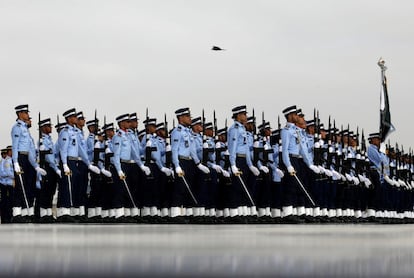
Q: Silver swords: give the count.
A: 6